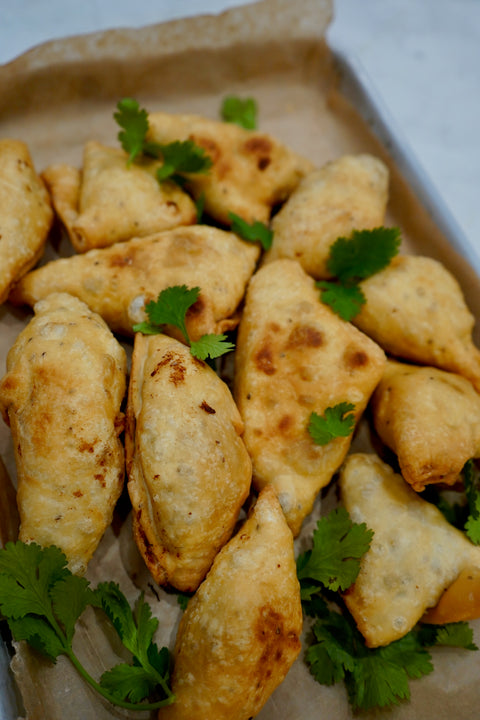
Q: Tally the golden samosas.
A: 12